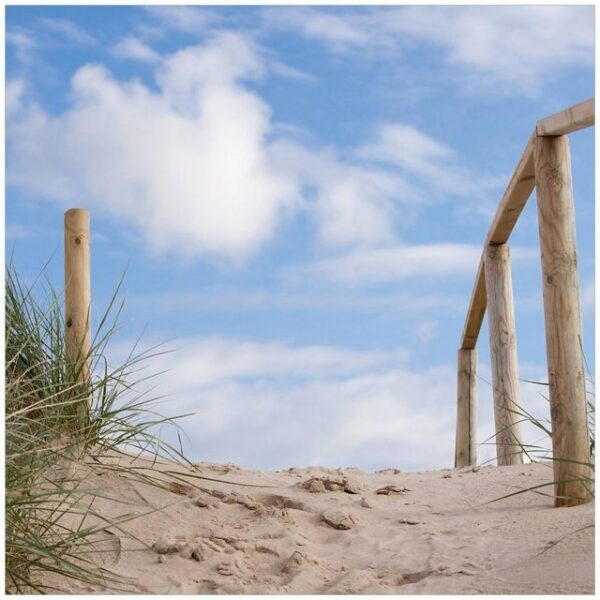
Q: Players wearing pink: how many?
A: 0